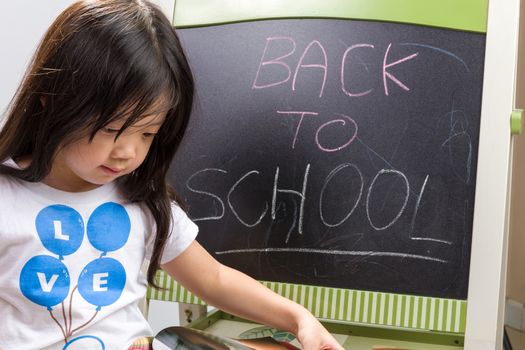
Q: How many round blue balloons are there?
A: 4